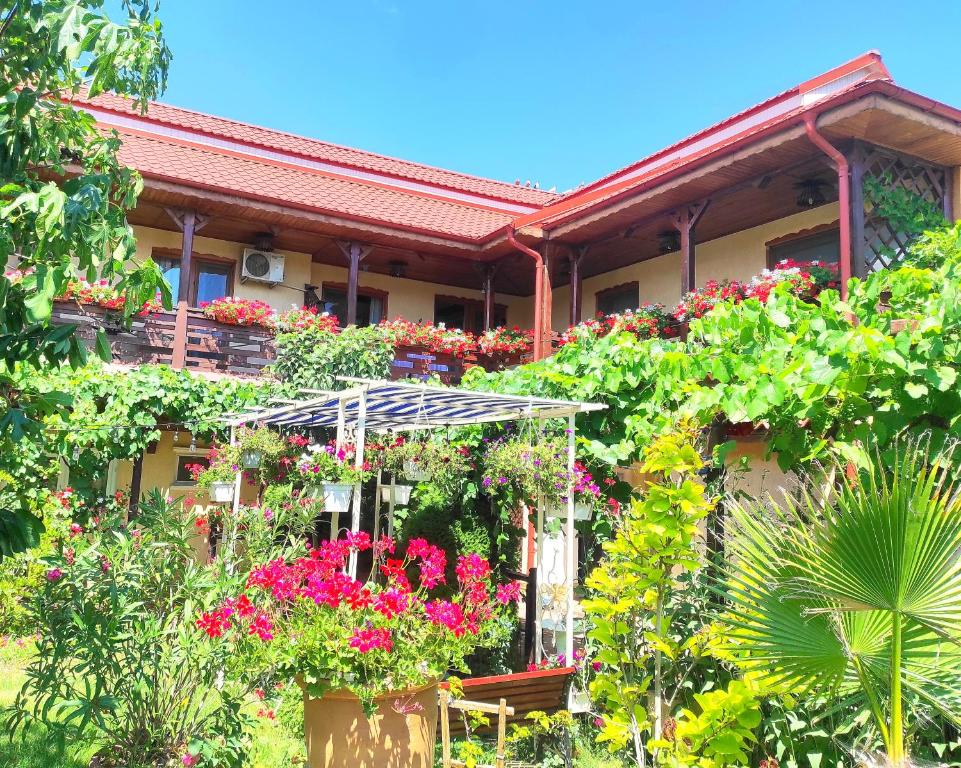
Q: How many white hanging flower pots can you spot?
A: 6